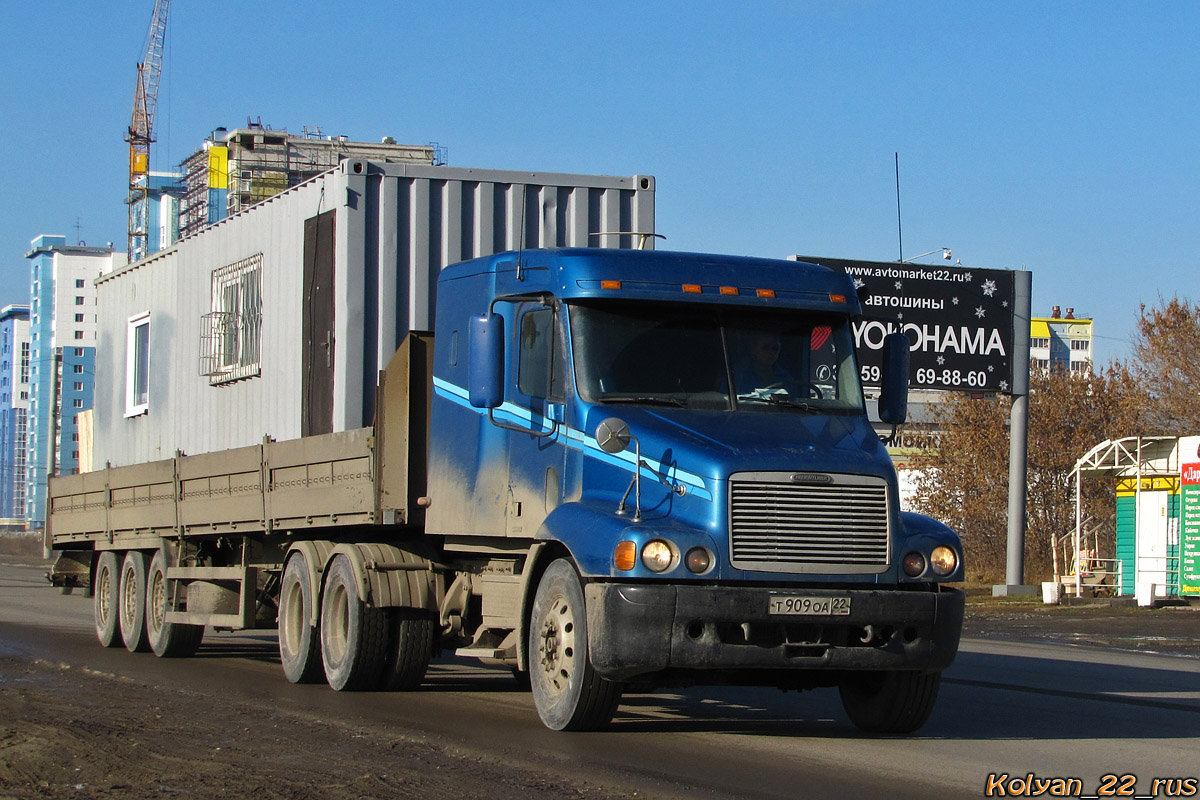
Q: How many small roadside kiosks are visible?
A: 1